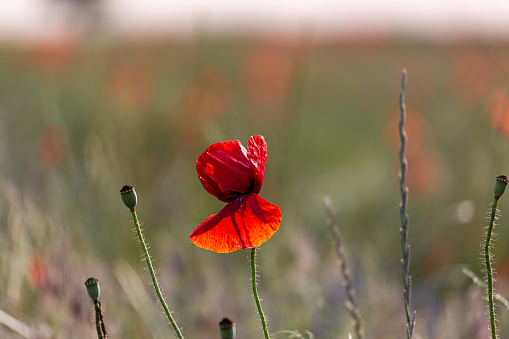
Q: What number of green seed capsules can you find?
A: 4